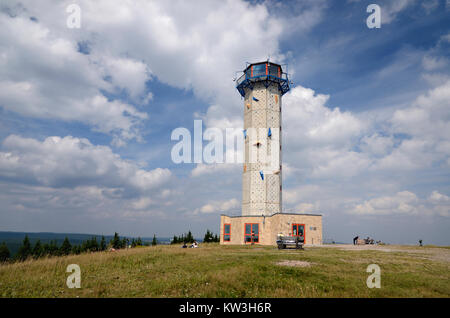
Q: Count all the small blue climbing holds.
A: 4